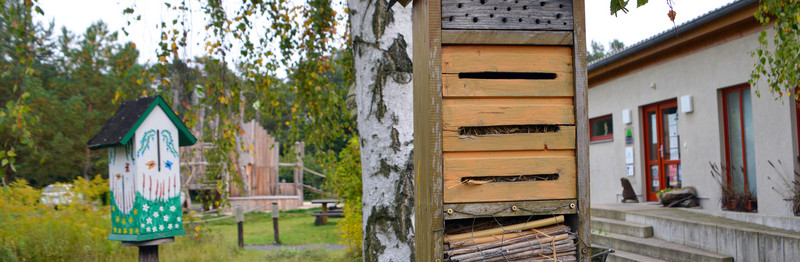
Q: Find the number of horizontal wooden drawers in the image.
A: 3